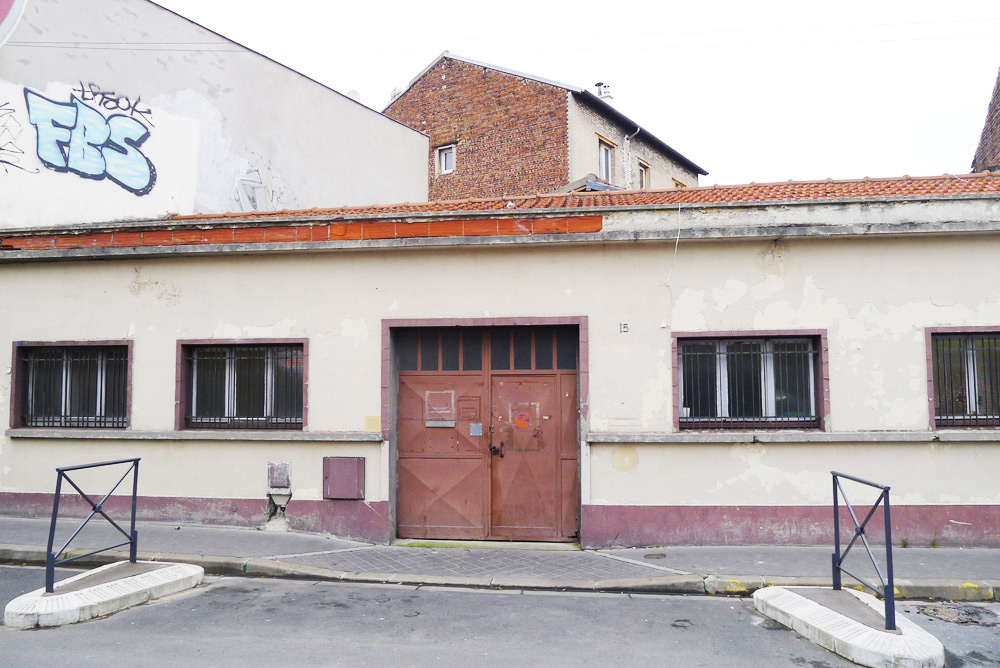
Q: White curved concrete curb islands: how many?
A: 2